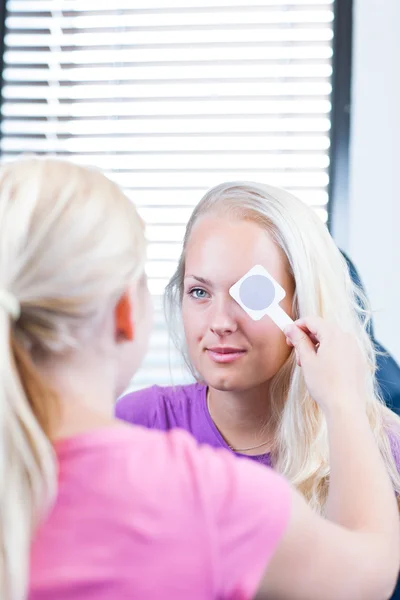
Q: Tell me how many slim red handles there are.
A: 0